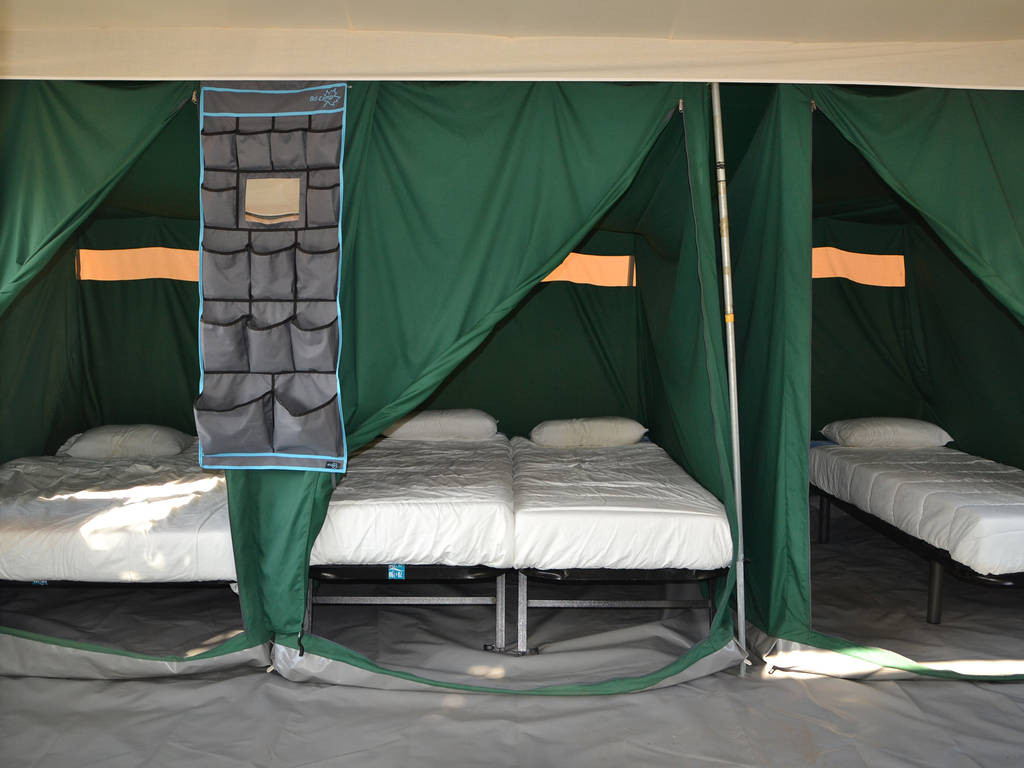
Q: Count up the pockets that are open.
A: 14